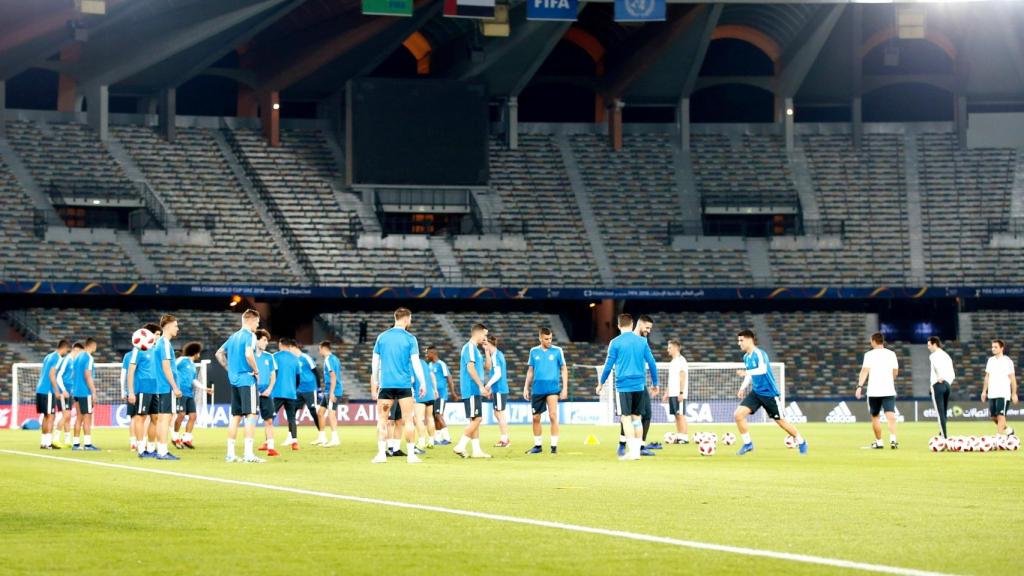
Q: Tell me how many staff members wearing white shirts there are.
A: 4